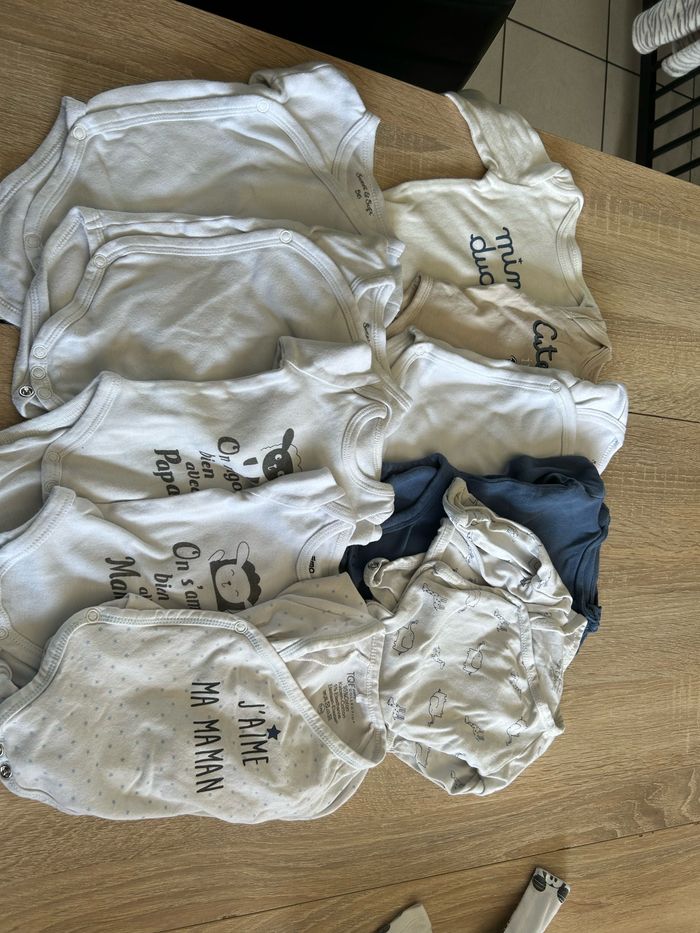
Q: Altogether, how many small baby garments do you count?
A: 10